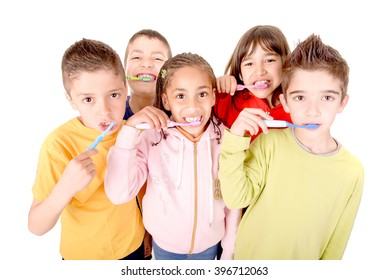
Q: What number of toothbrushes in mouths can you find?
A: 5